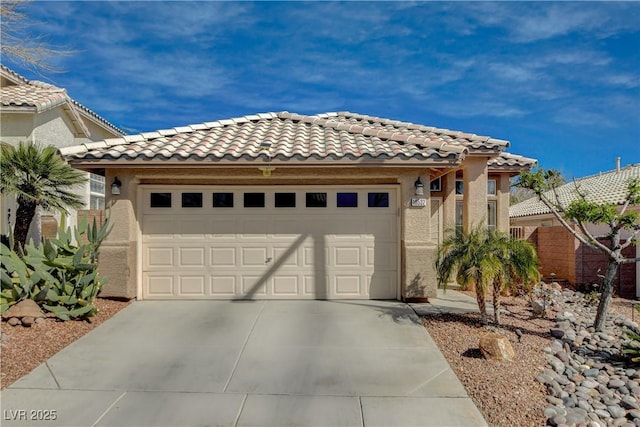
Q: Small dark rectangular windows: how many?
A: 8